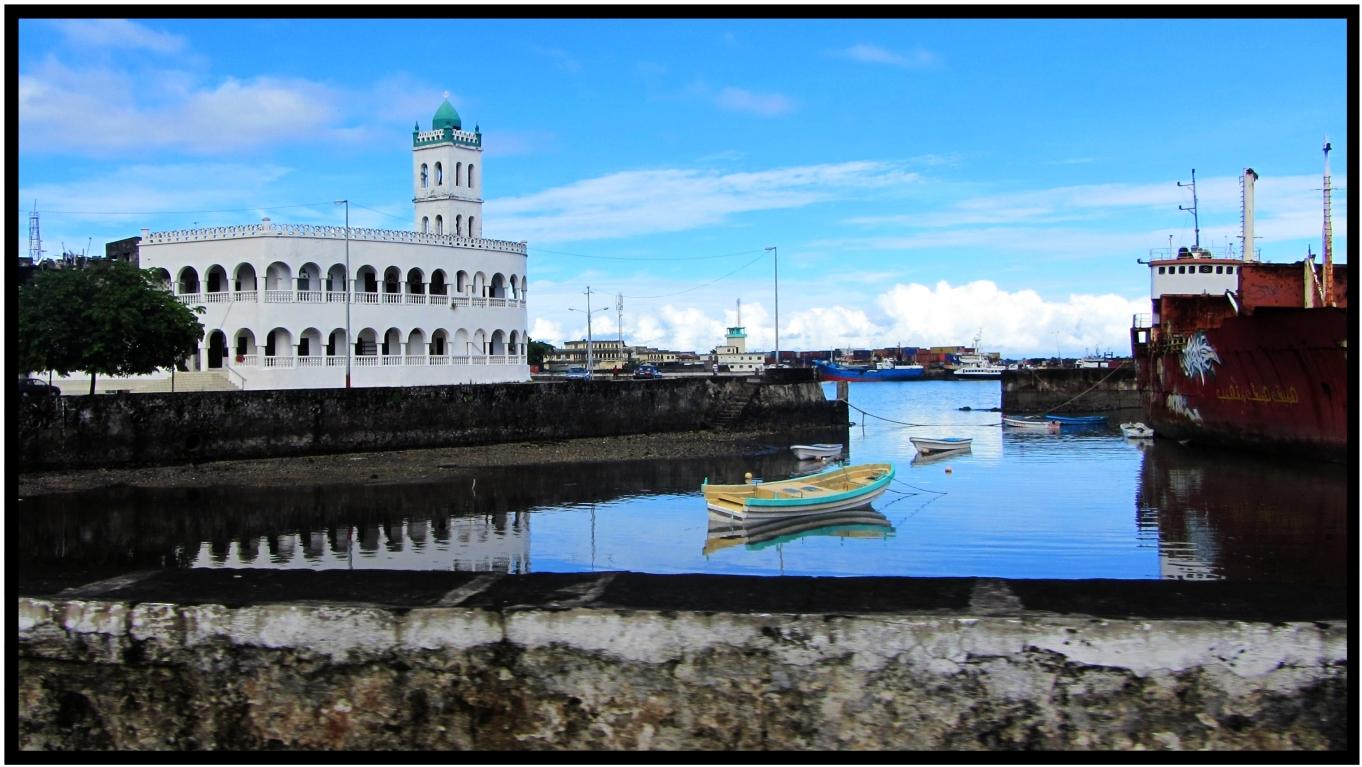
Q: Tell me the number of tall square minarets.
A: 1